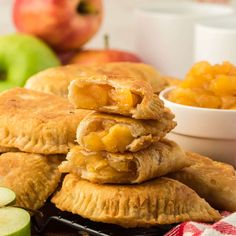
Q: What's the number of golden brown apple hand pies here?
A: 8